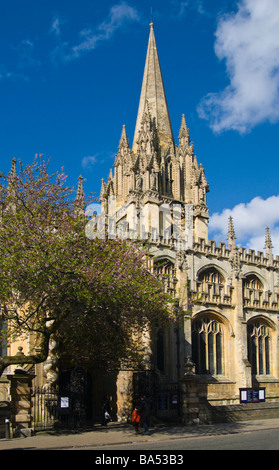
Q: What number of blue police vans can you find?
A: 0